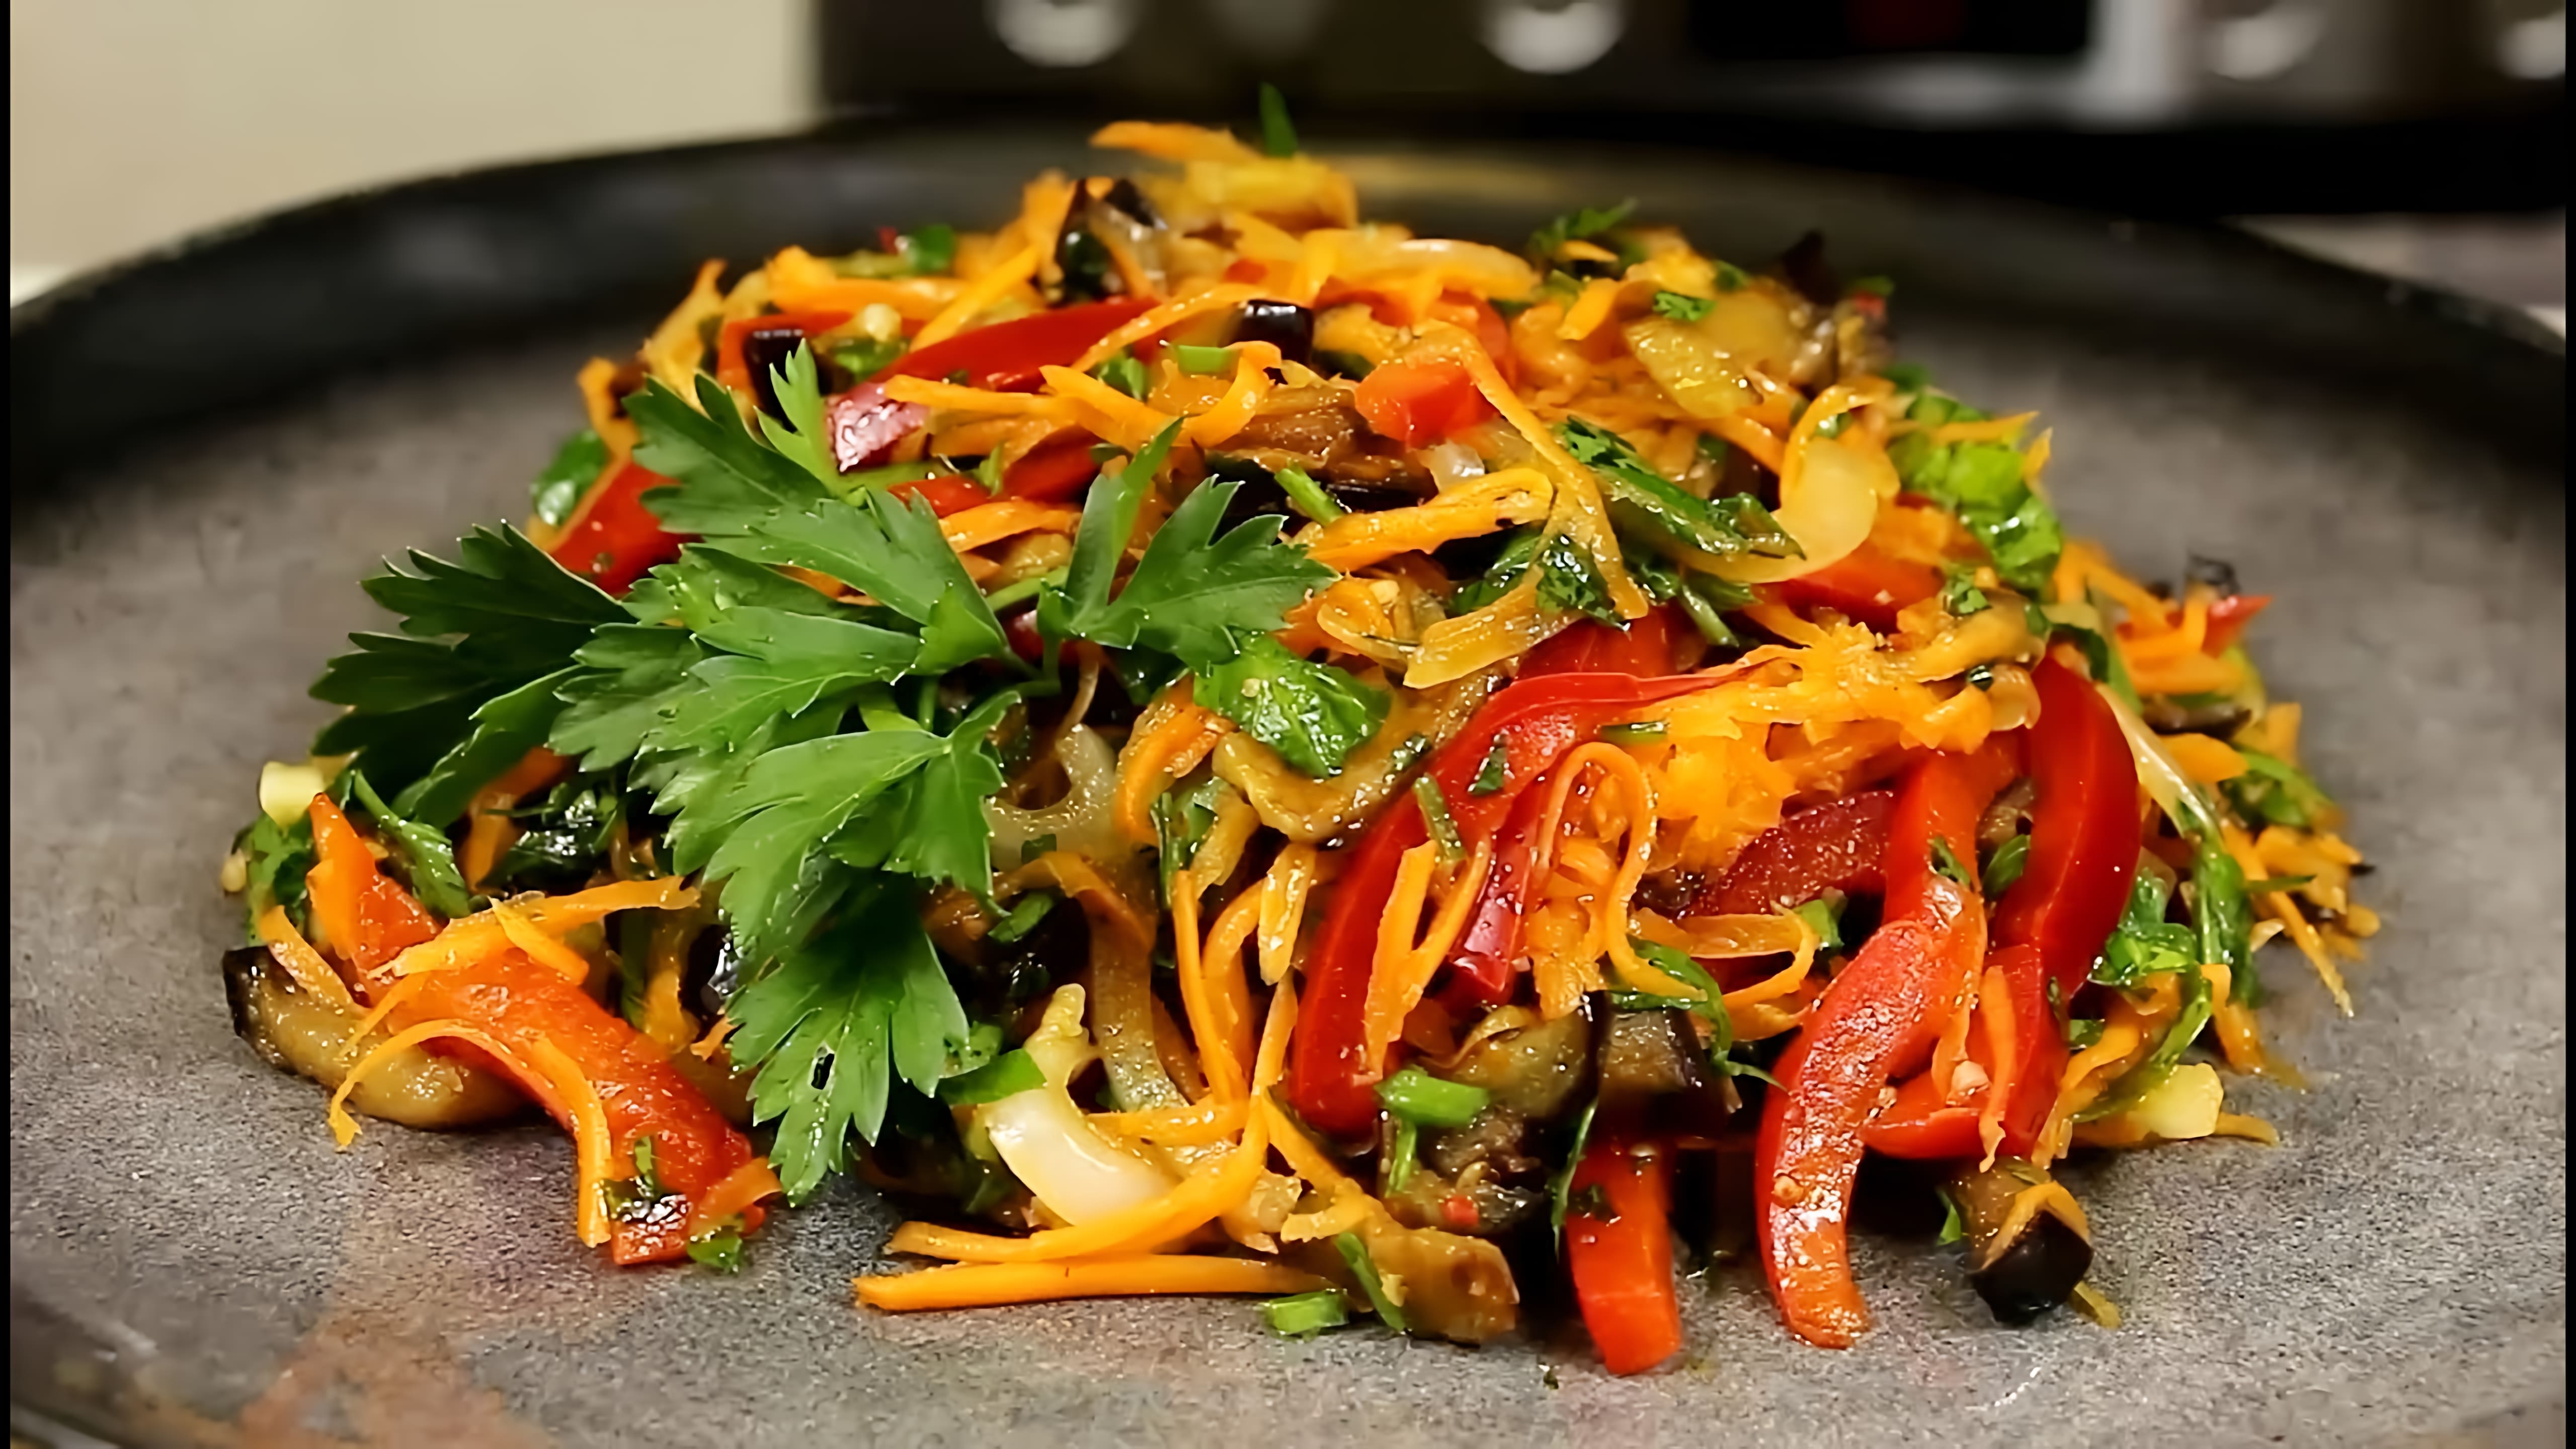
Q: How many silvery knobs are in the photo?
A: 4